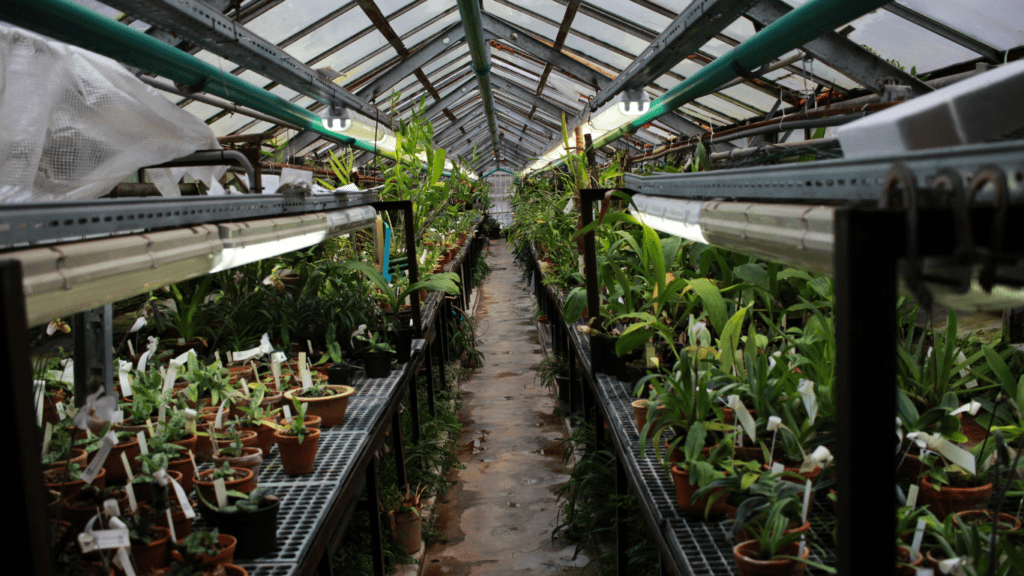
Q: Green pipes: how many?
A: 3